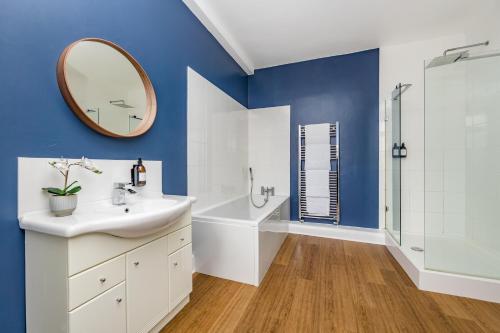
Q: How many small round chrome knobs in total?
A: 5